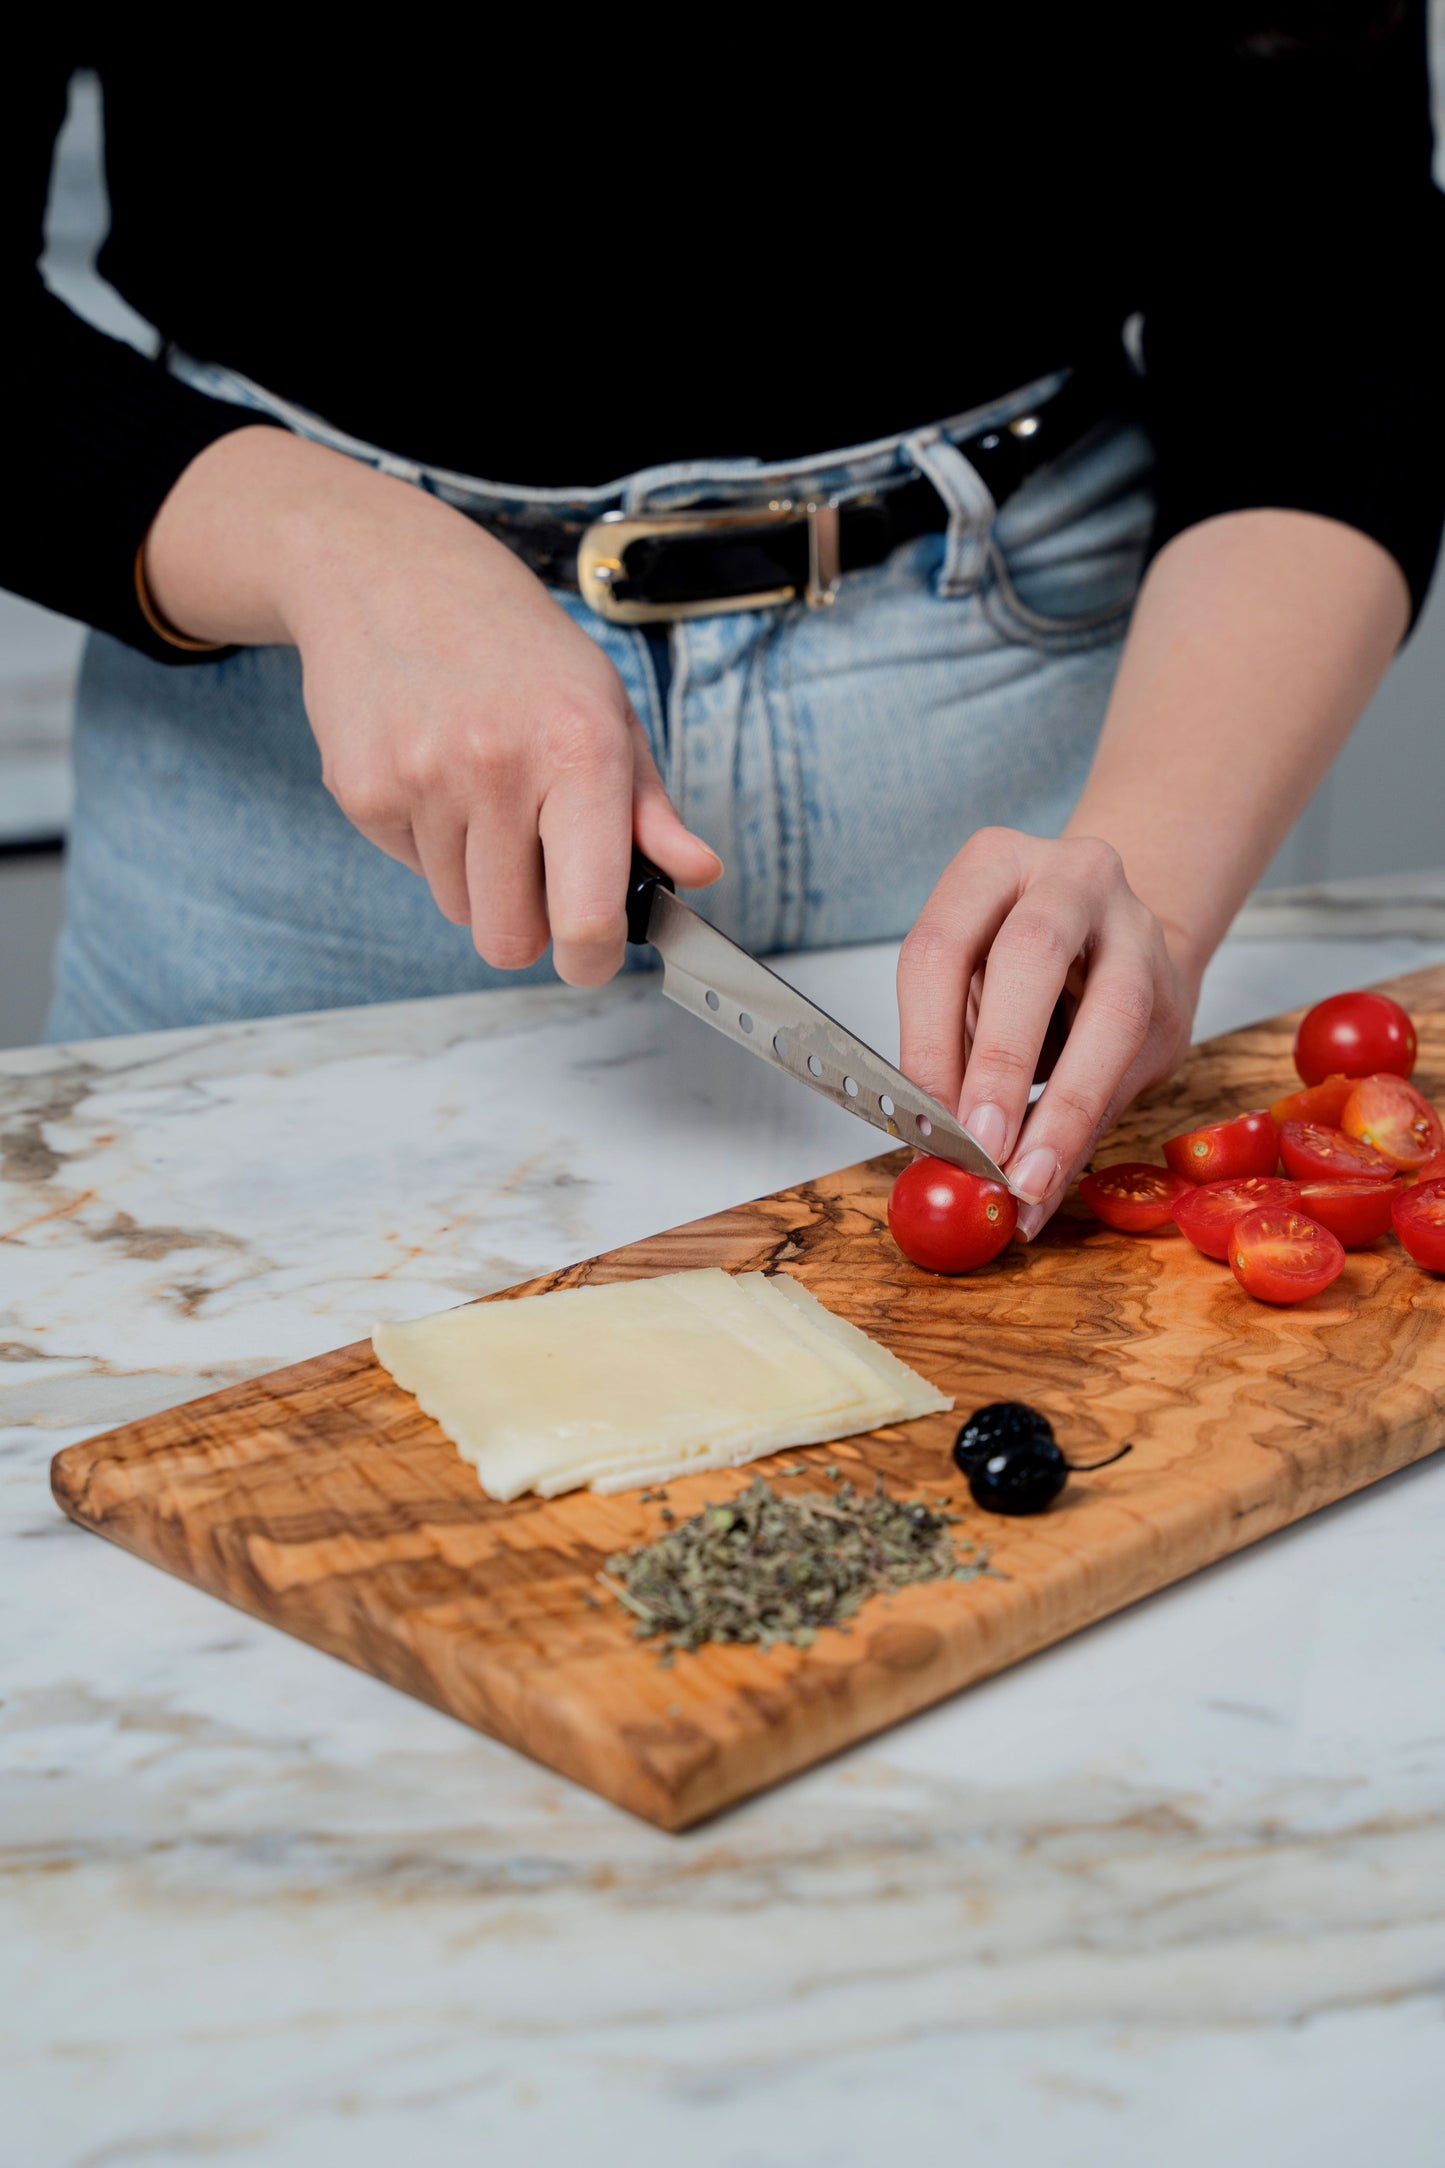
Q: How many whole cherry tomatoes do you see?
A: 2